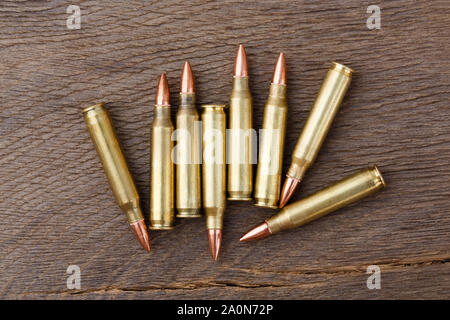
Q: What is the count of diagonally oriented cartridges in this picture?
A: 3